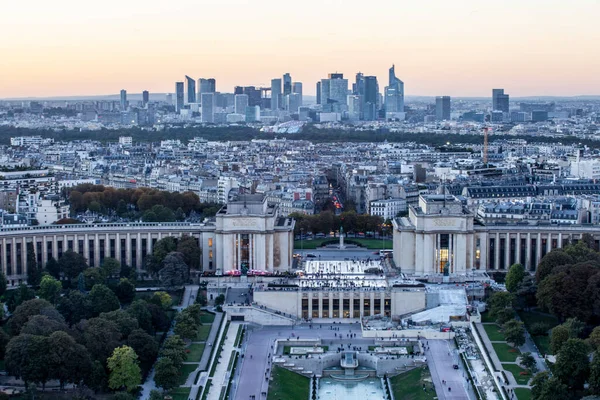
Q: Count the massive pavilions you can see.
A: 2